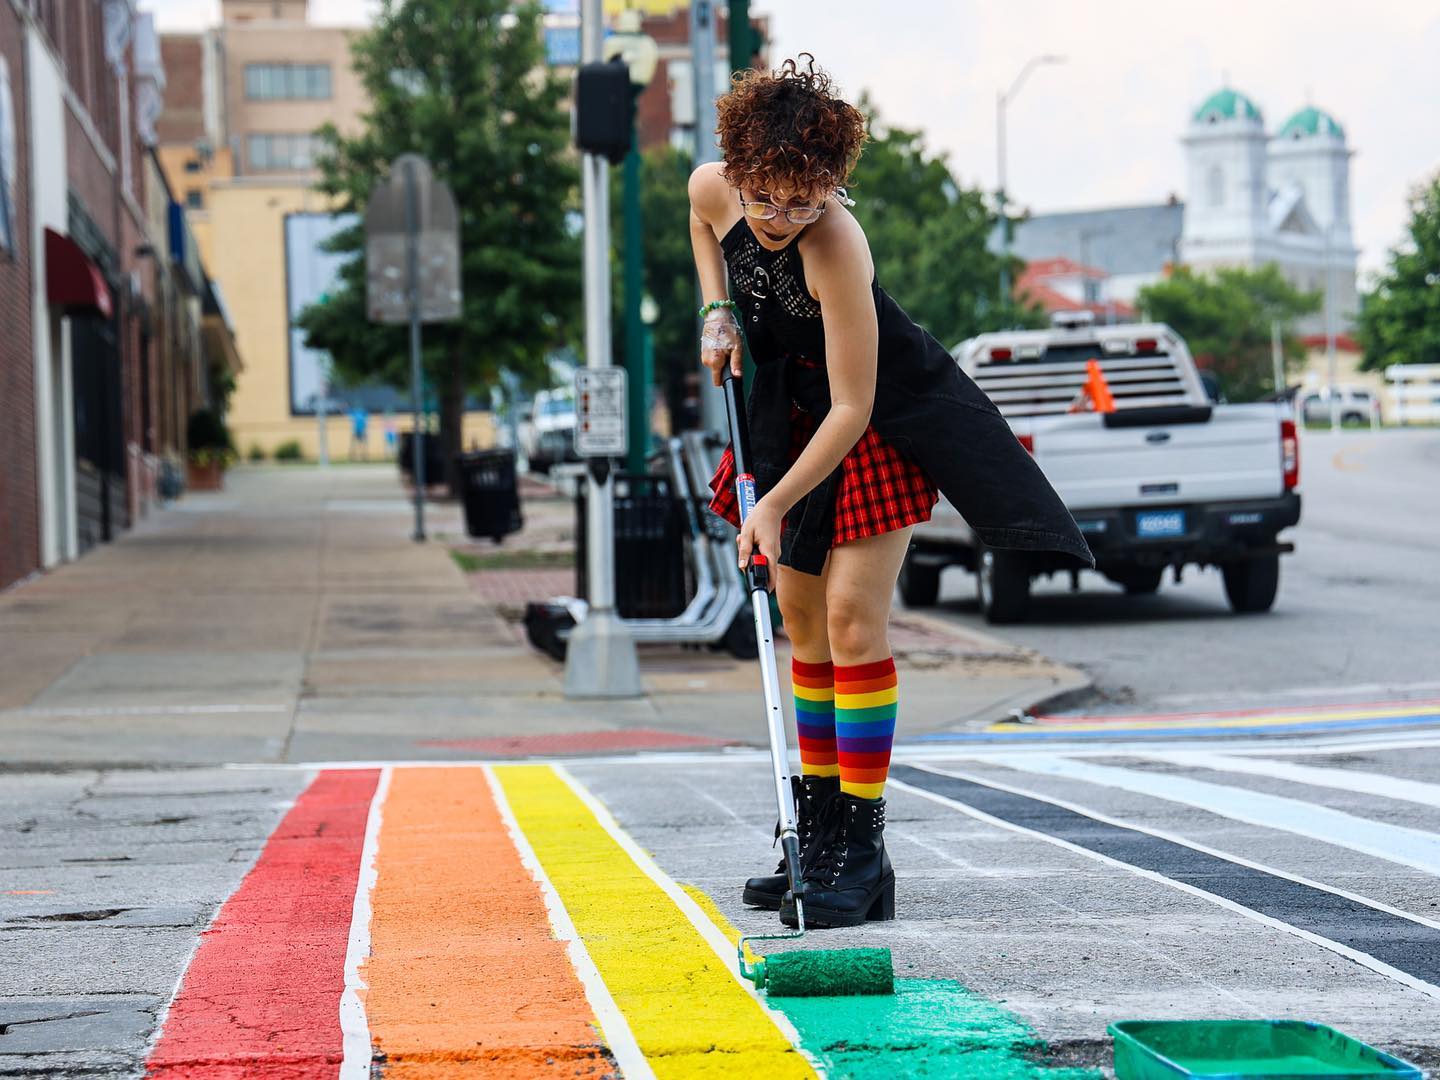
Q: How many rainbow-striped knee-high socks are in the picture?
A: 2